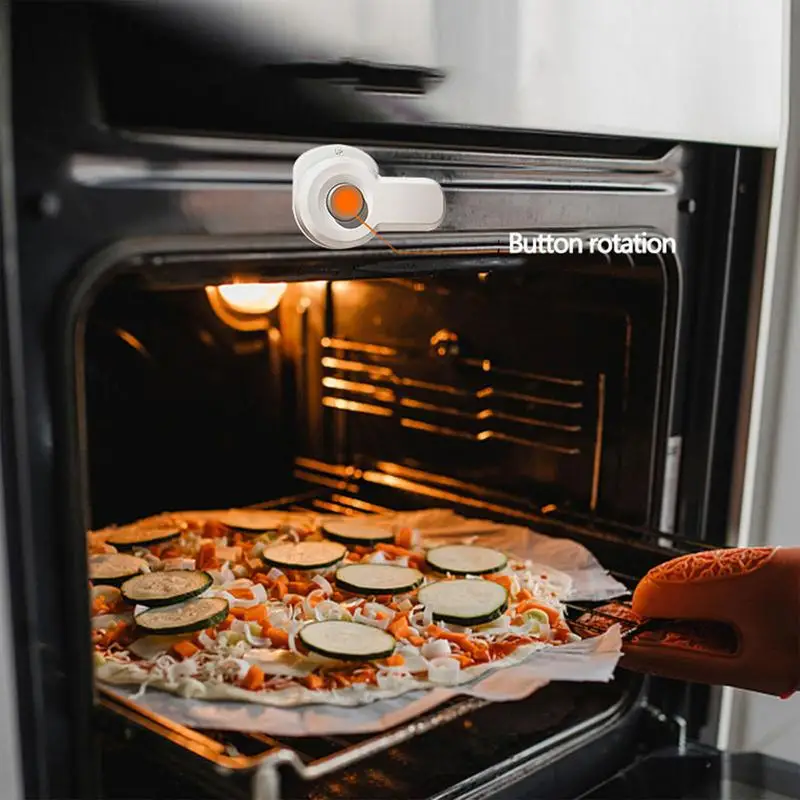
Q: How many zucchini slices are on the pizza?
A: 11